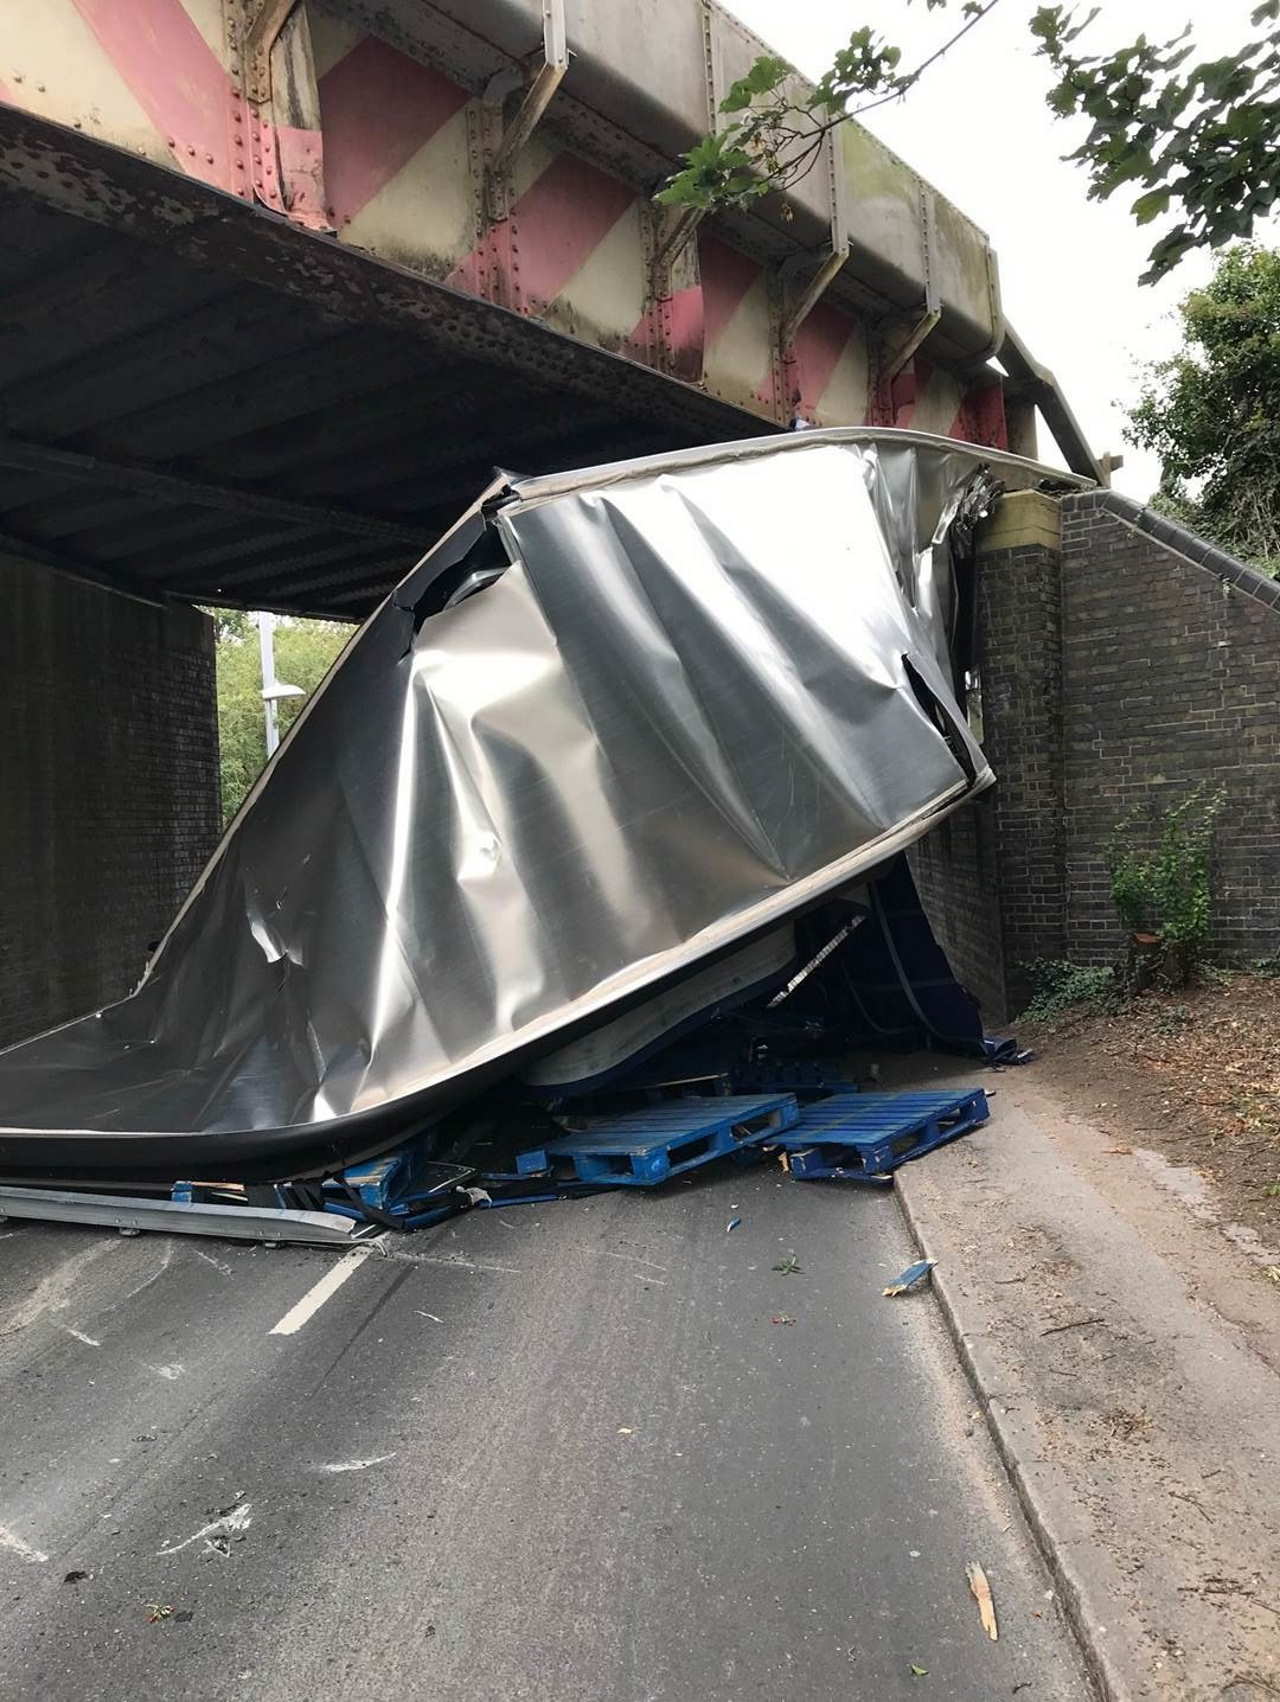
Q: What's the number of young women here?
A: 0